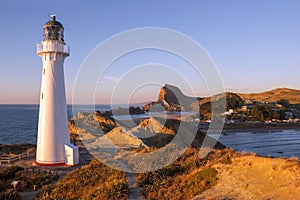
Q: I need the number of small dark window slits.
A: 2